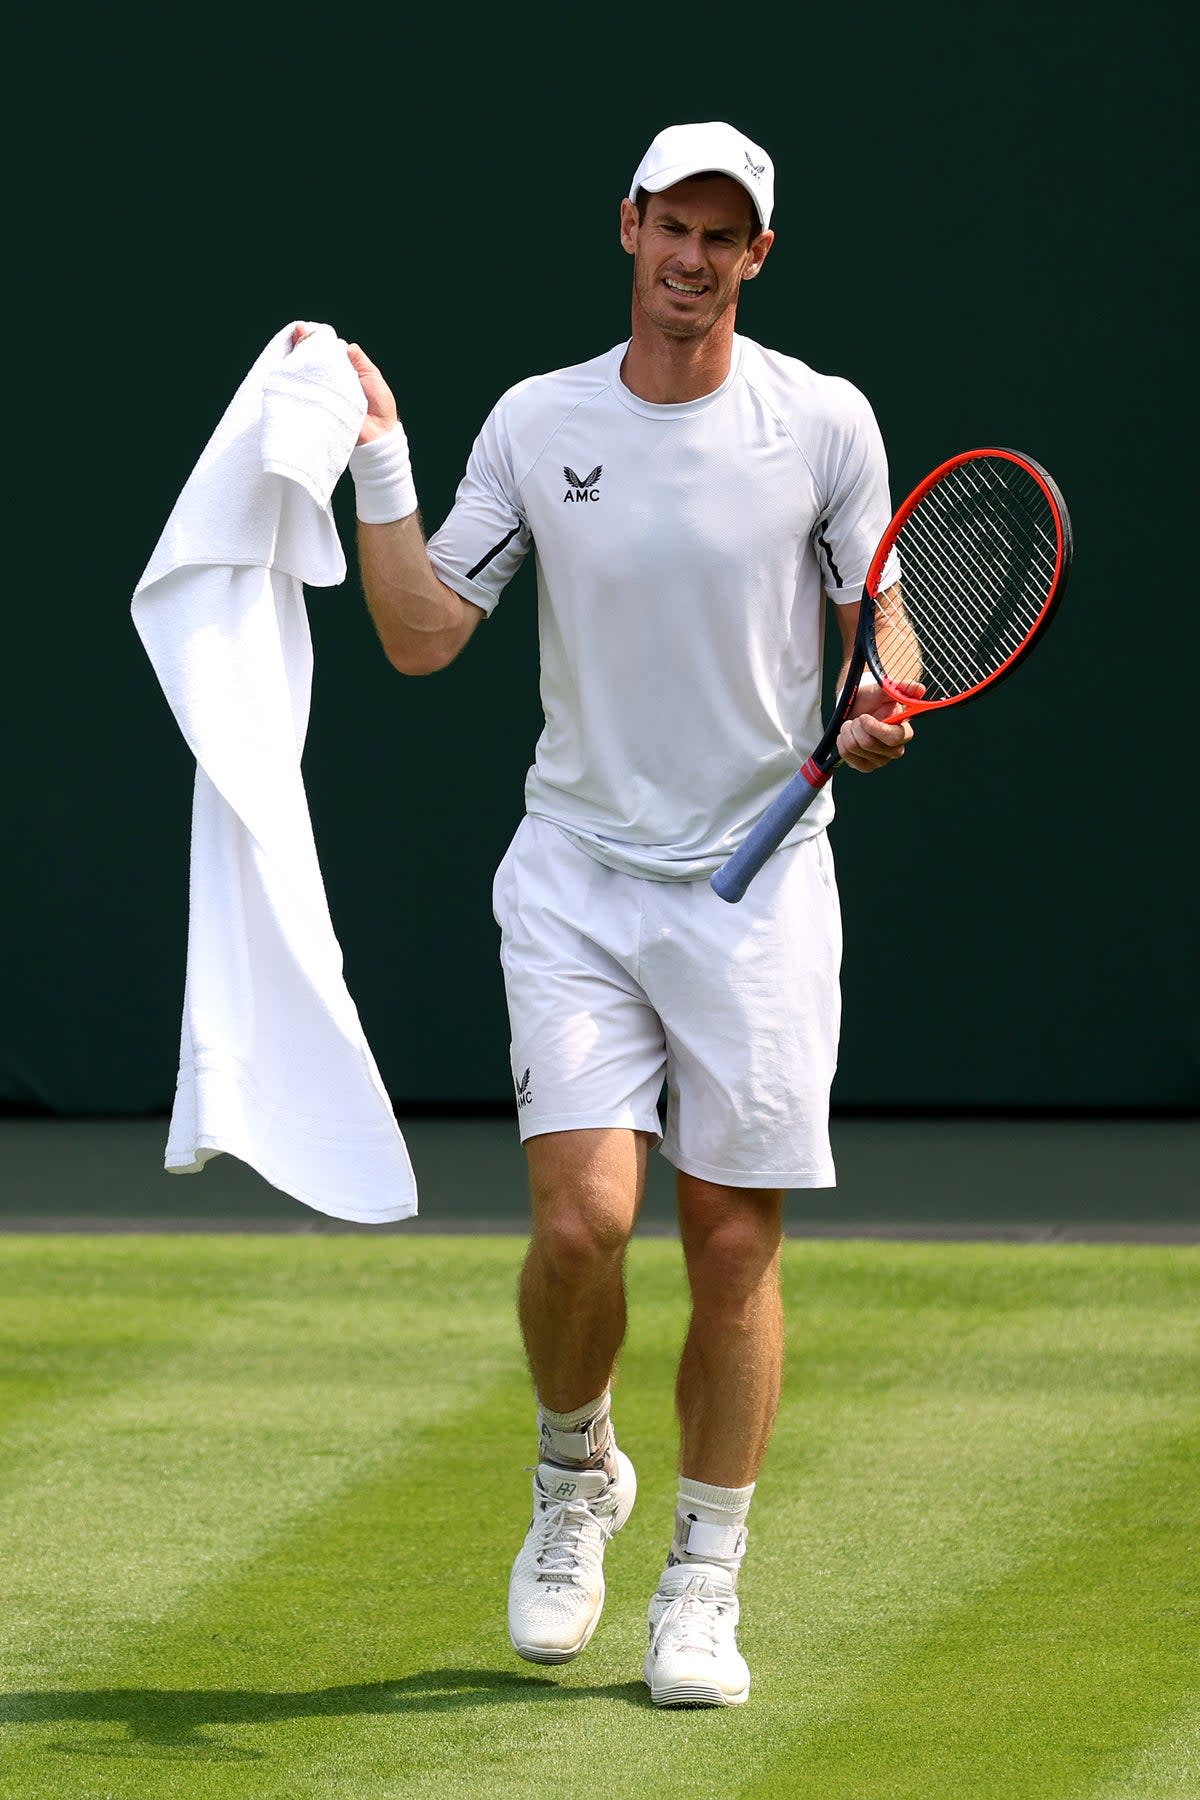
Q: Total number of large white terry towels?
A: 1